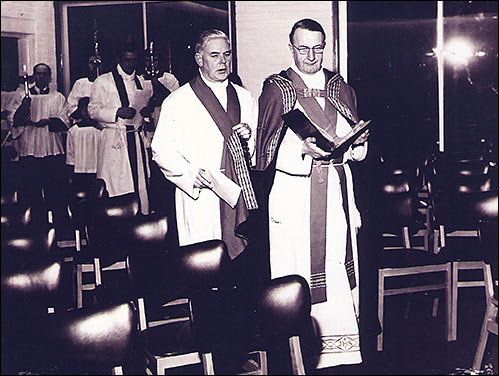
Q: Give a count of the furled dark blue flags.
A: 0